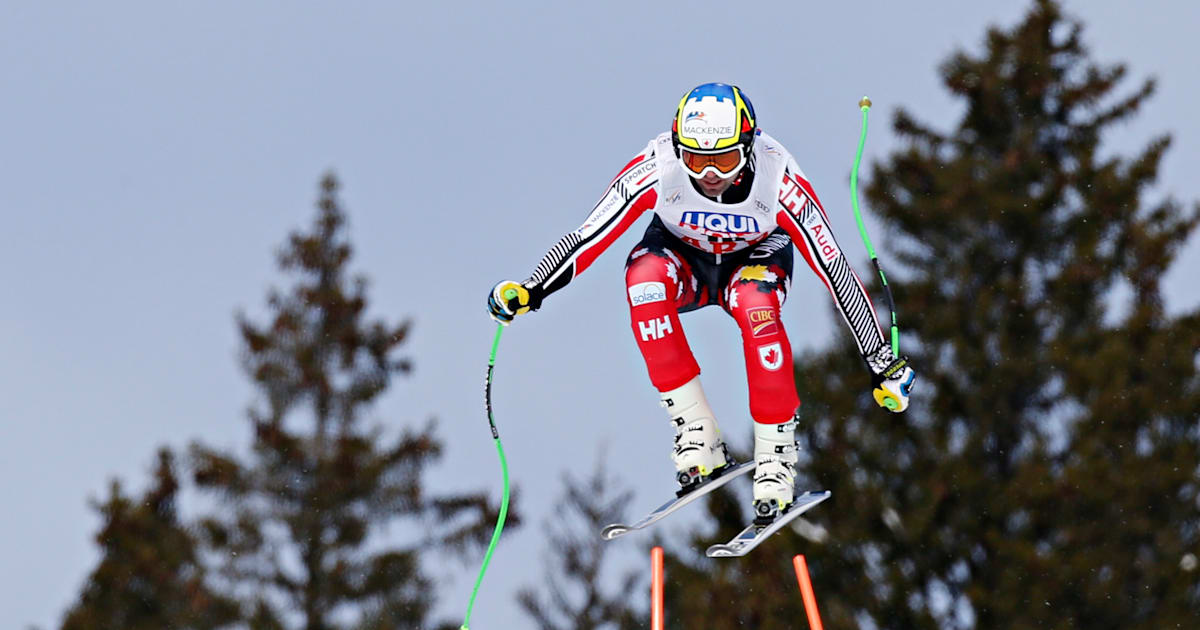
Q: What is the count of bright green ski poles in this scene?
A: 2